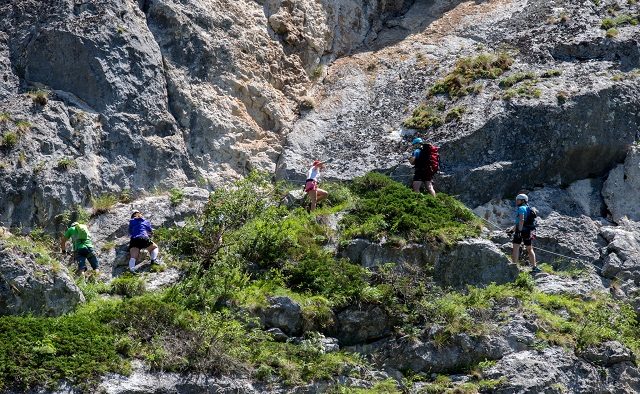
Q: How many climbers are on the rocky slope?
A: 5